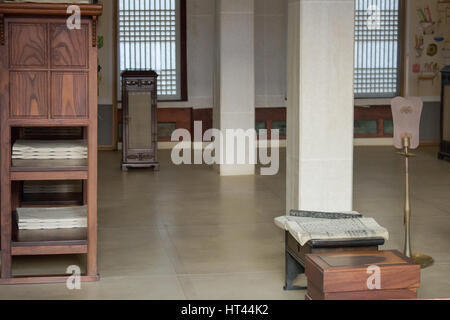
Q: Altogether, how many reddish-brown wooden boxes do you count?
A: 1